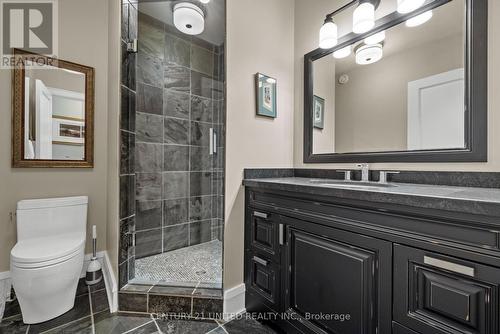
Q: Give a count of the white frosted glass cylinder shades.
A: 3